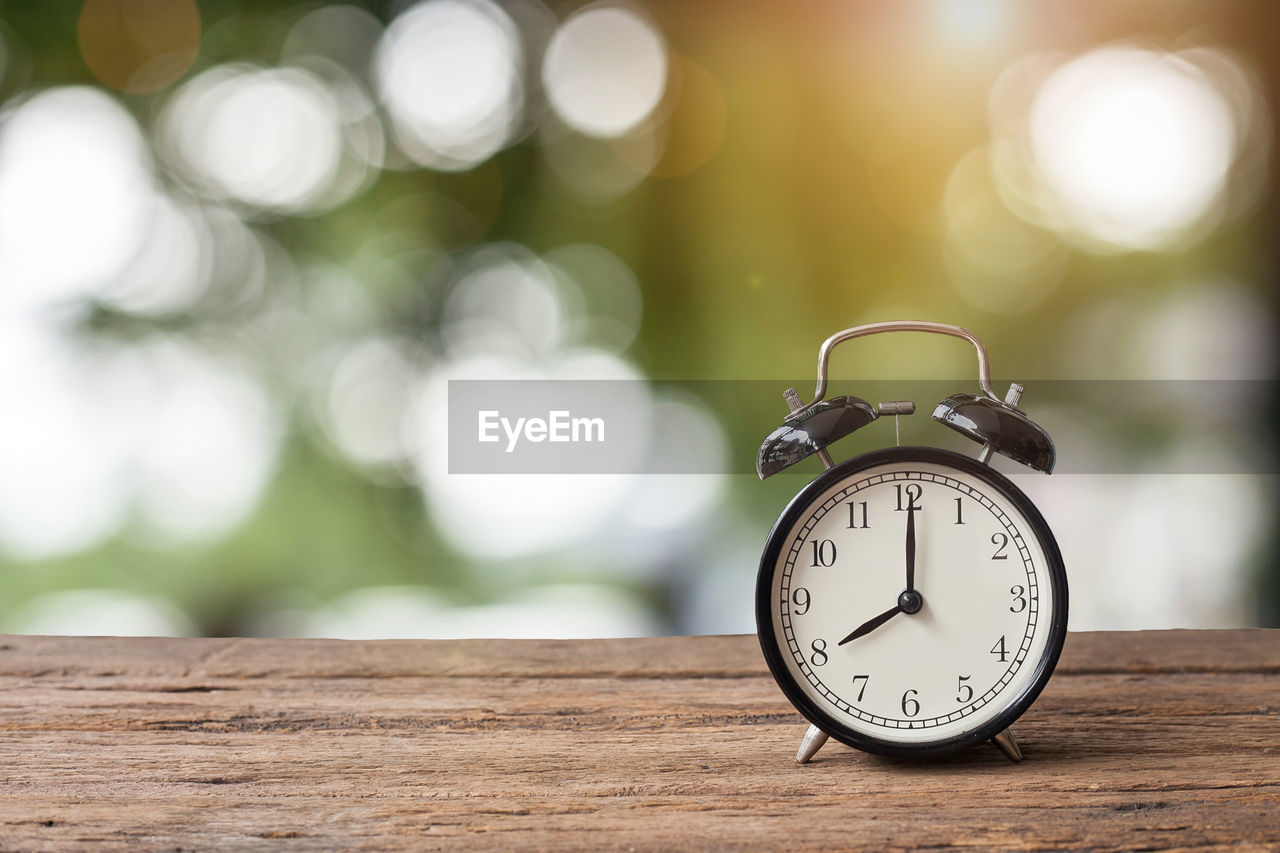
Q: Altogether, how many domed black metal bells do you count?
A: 2